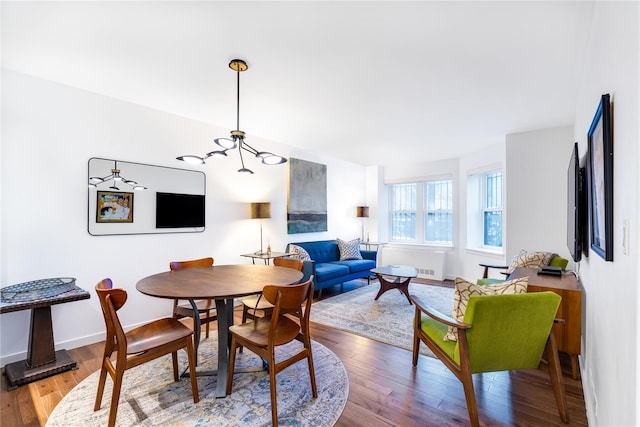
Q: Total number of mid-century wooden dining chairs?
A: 4